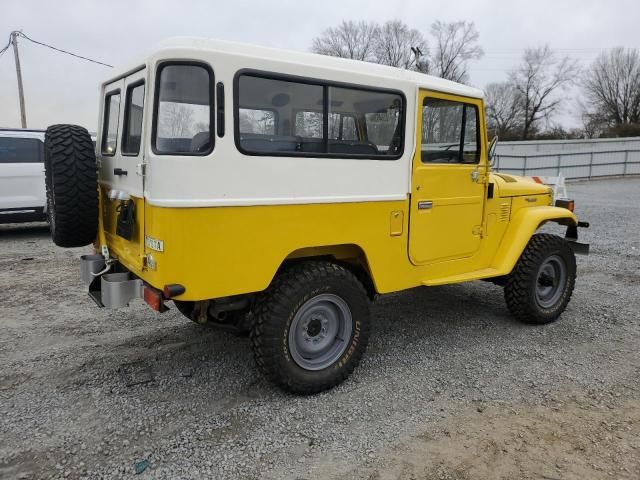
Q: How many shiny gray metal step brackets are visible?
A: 2